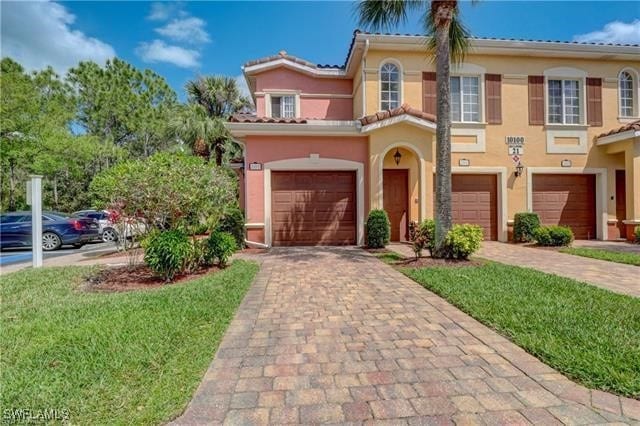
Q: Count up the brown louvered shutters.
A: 4